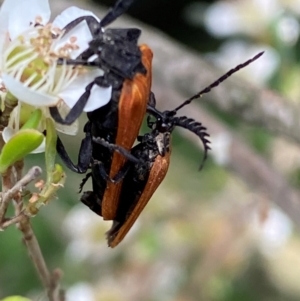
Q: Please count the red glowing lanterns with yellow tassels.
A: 0